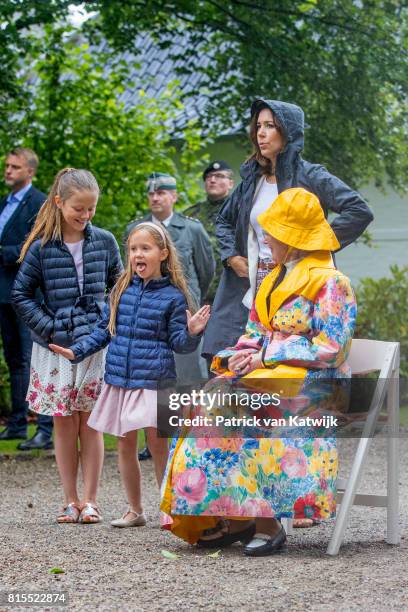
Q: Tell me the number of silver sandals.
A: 2